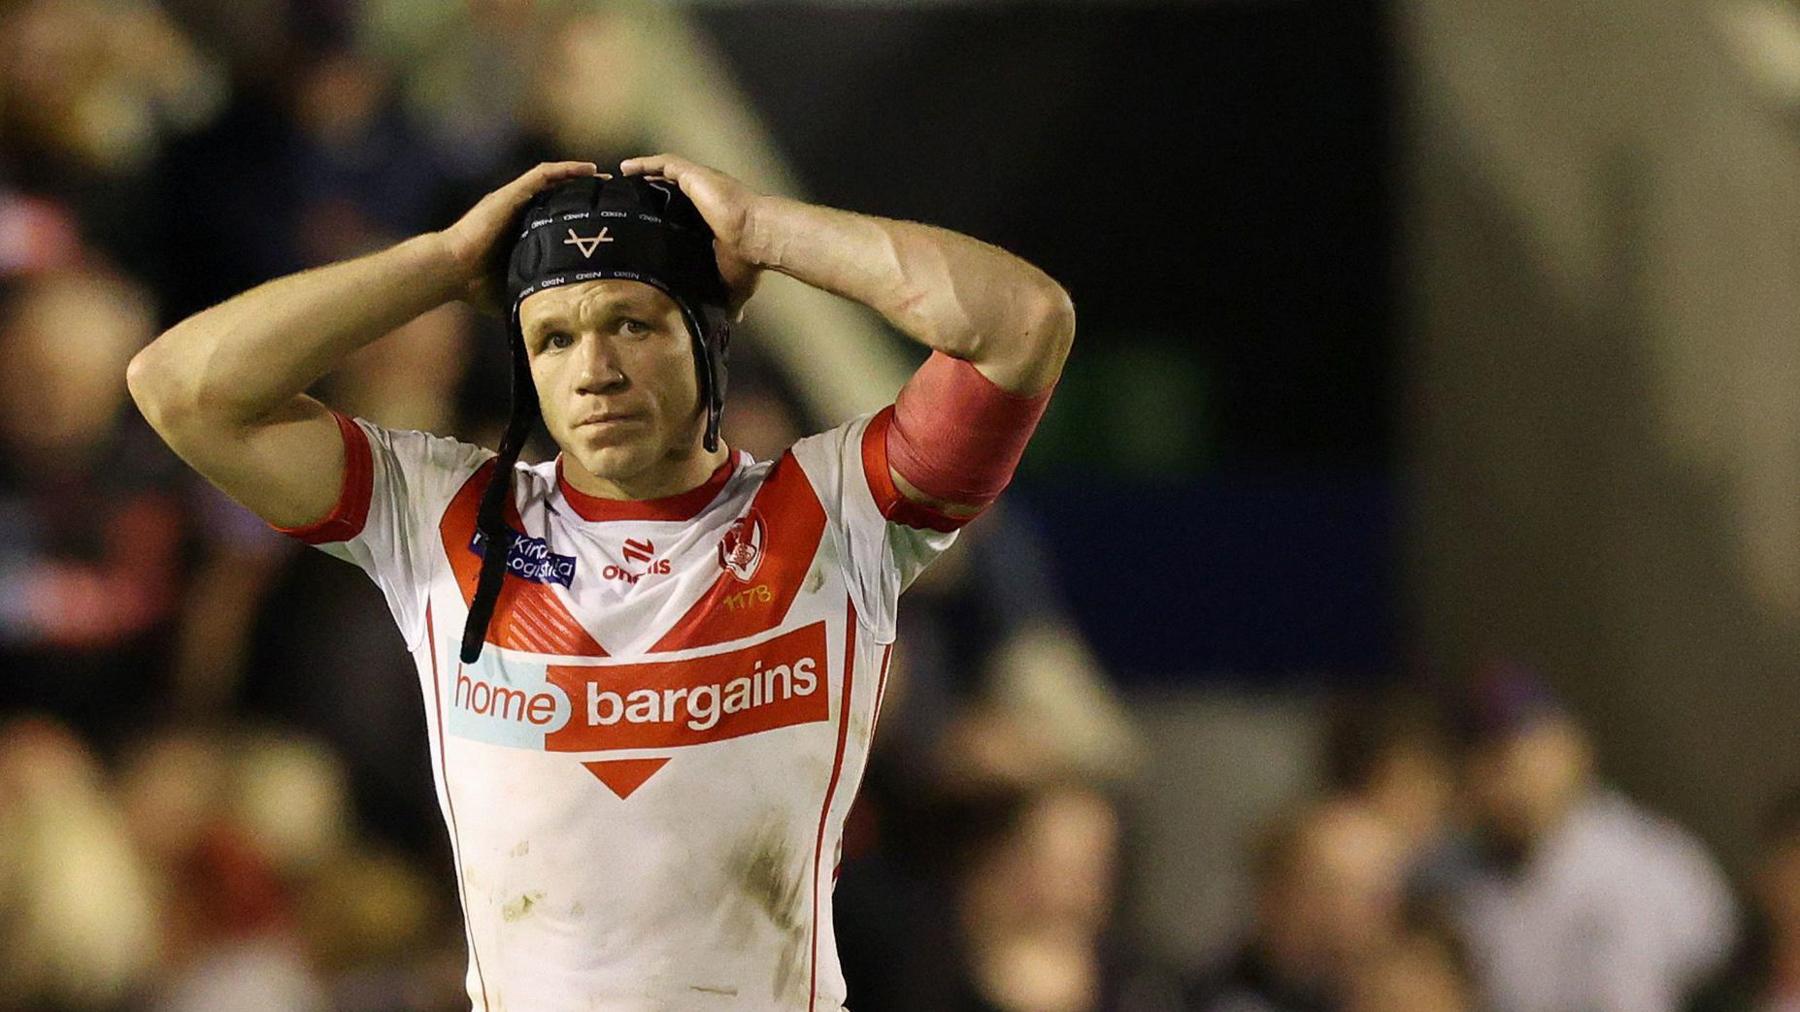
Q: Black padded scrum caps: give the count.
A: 1